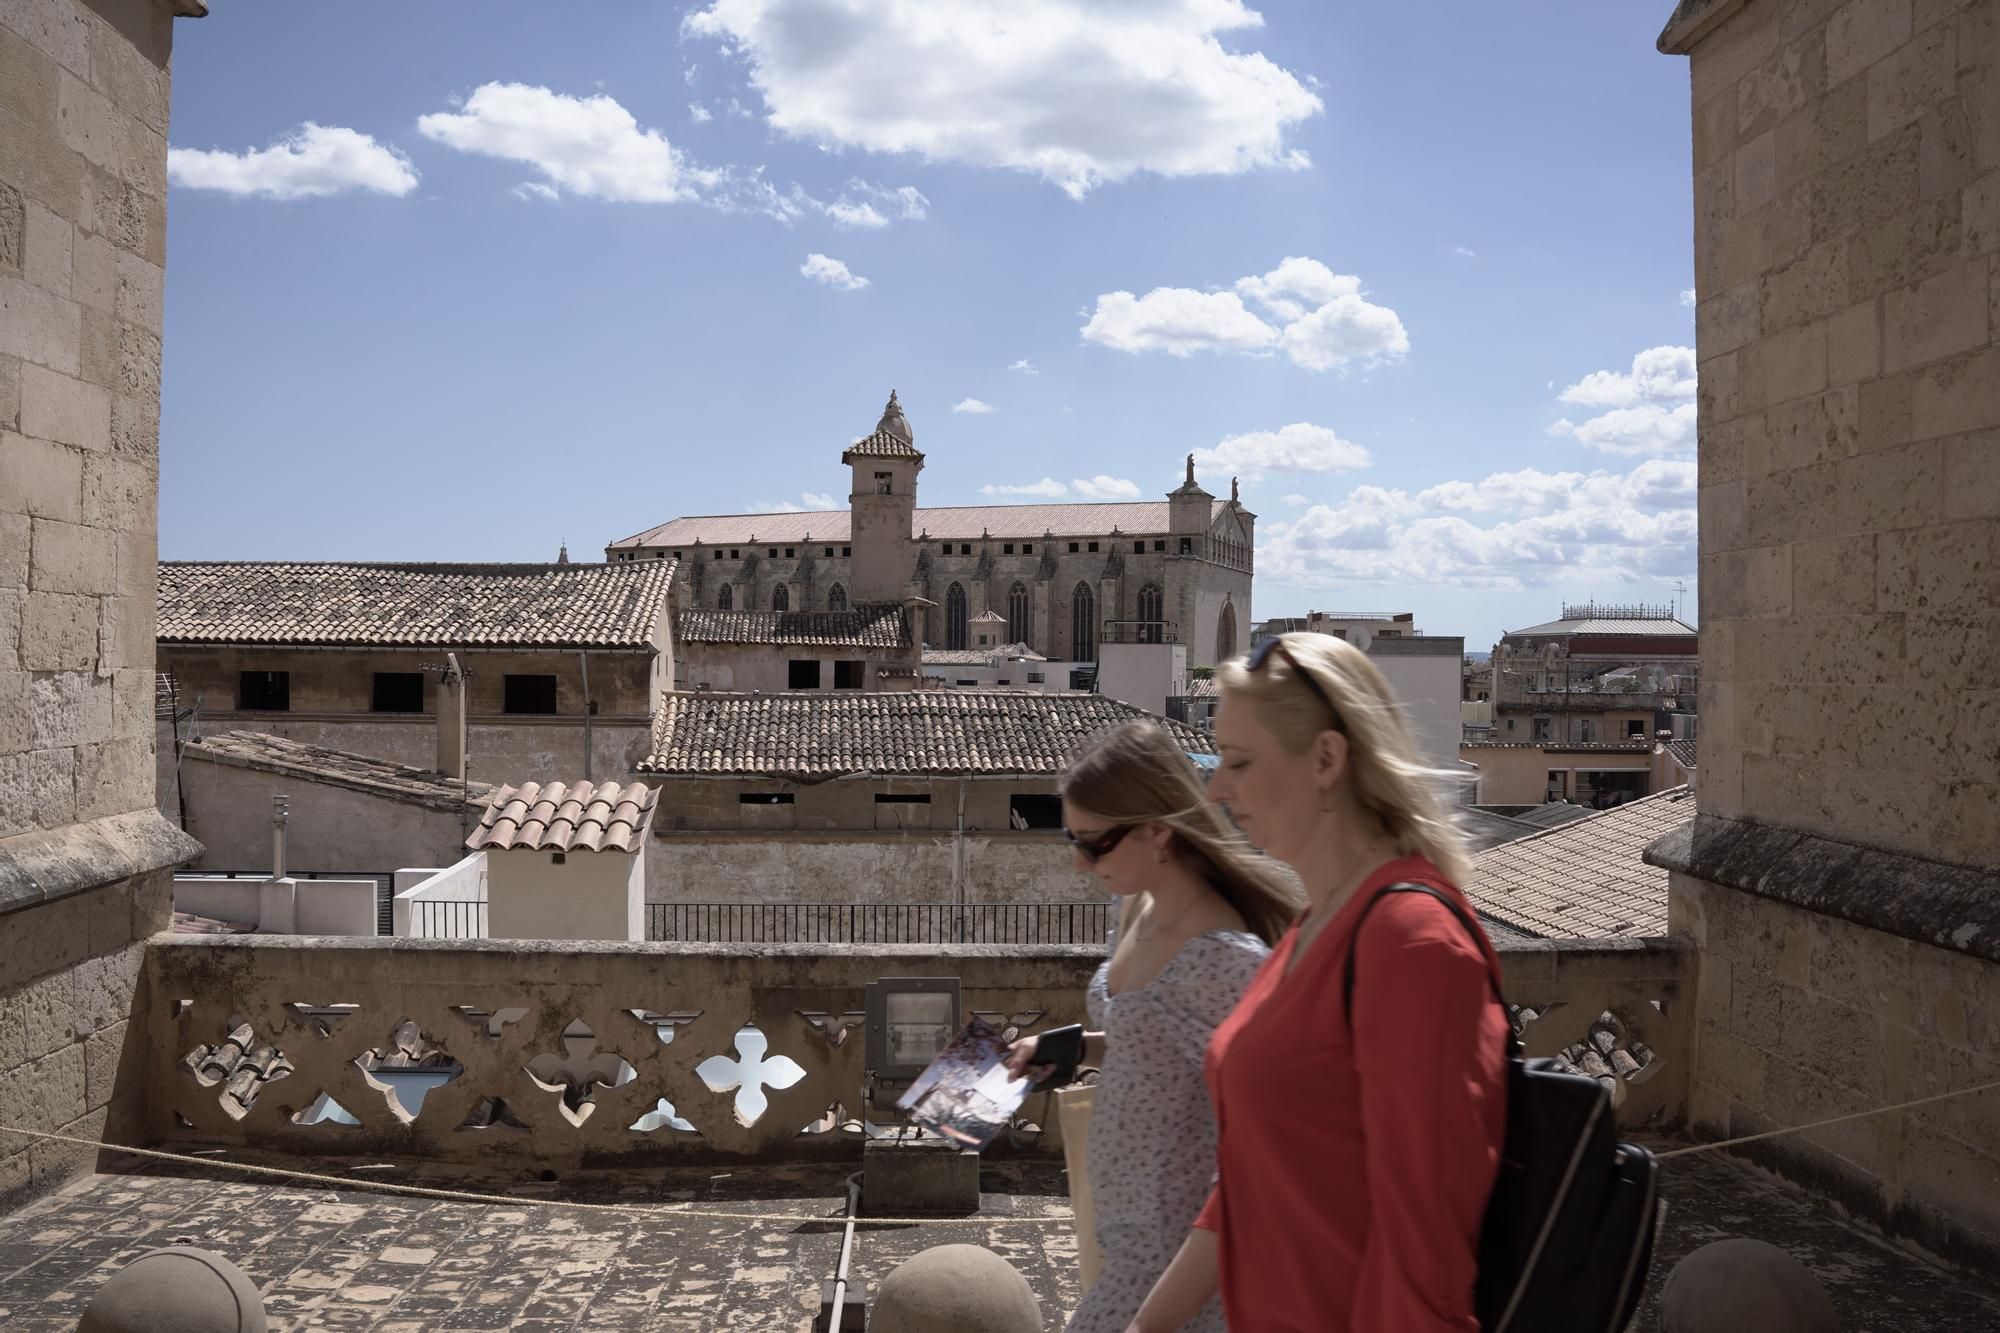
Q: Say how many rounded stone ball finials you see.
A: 3